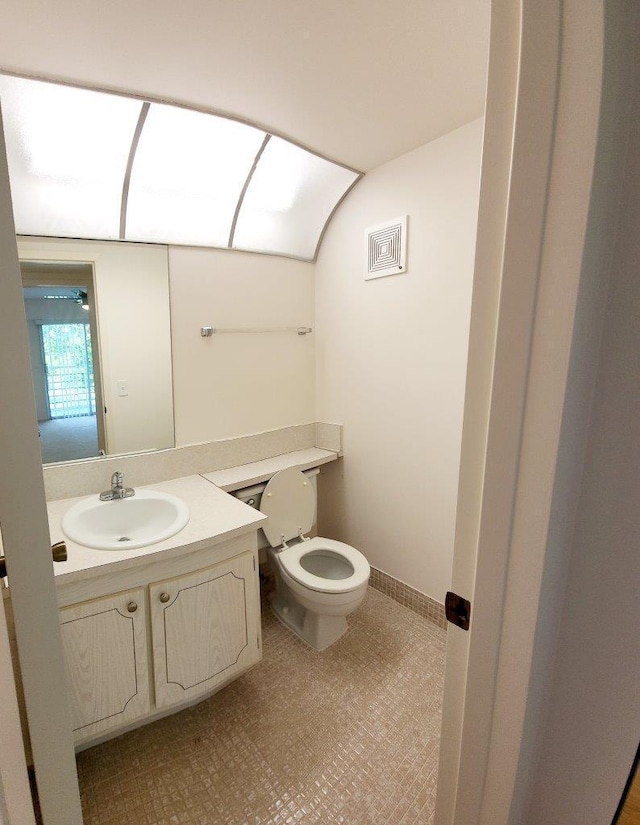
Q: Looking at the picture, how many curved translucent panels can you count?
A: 3